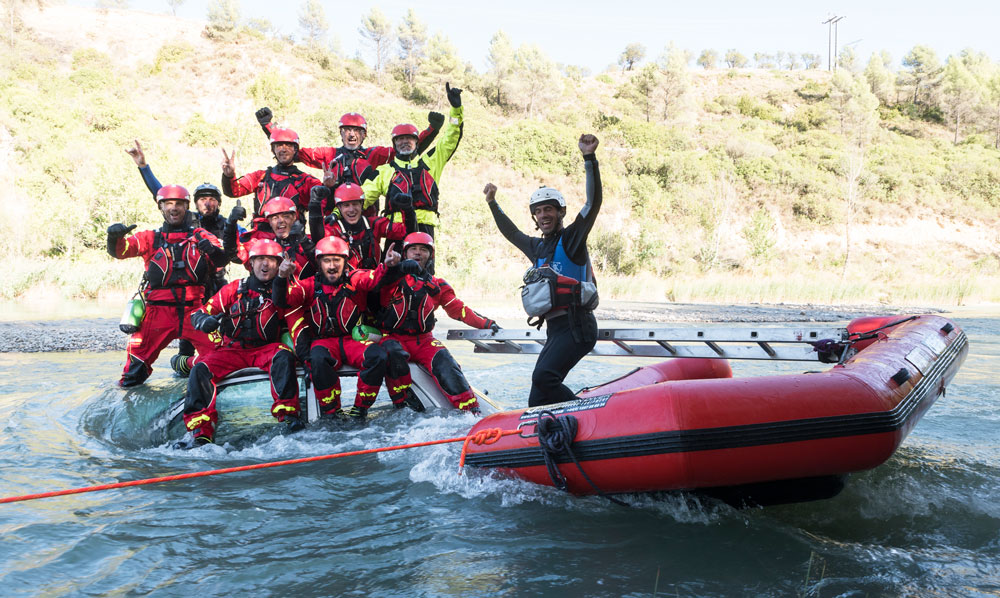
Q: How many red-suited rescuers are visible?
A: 8